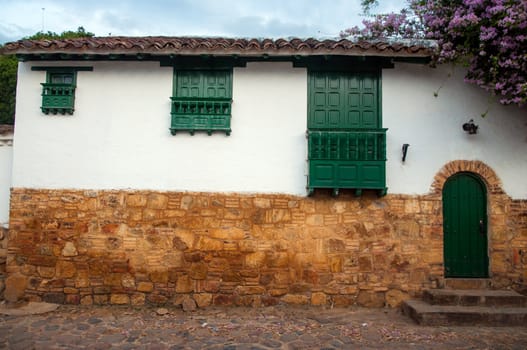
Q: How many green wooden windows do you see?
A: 3